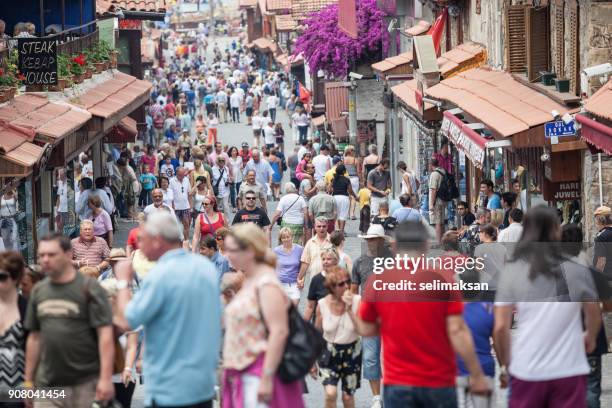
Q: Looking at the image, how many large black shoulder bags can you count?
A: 1